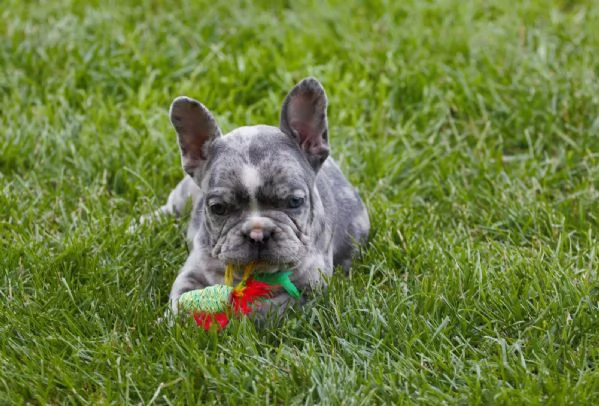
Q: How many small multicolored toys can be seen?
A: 1